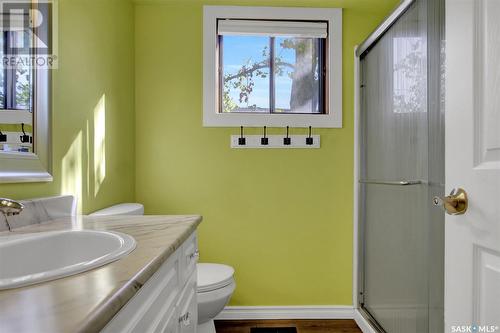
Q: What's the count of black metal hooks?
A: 4